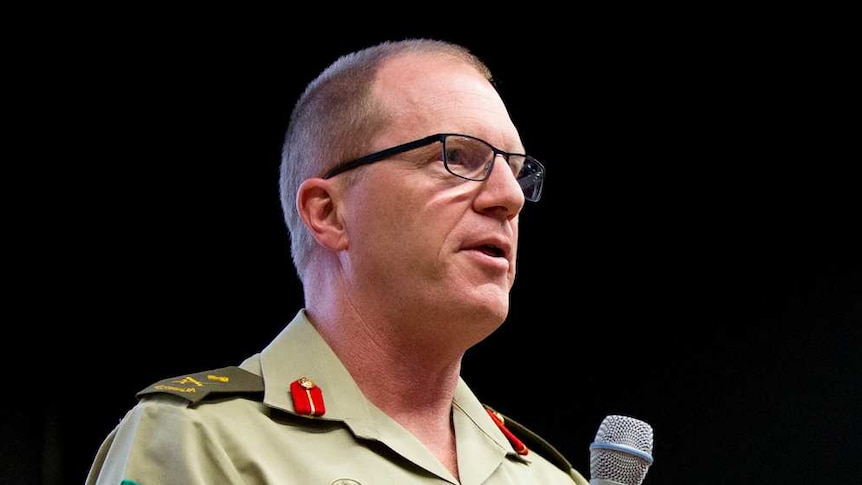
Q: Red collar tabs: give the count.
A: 2